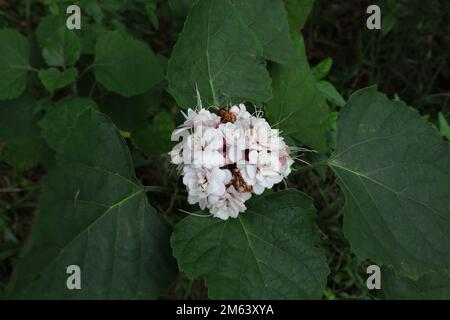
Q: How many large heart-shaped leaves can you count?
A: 4